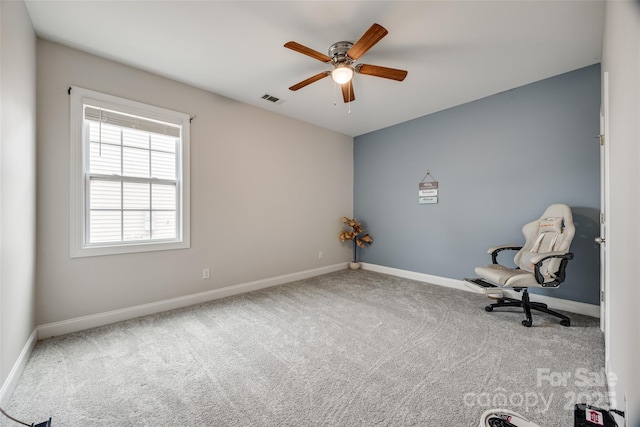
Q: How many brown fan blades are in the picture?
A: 5